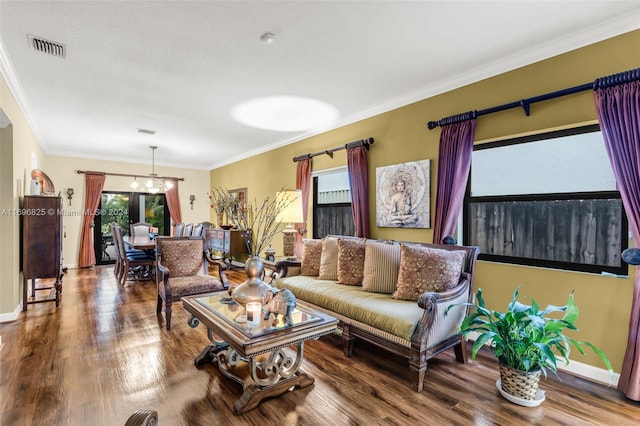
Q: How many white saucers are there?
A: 1